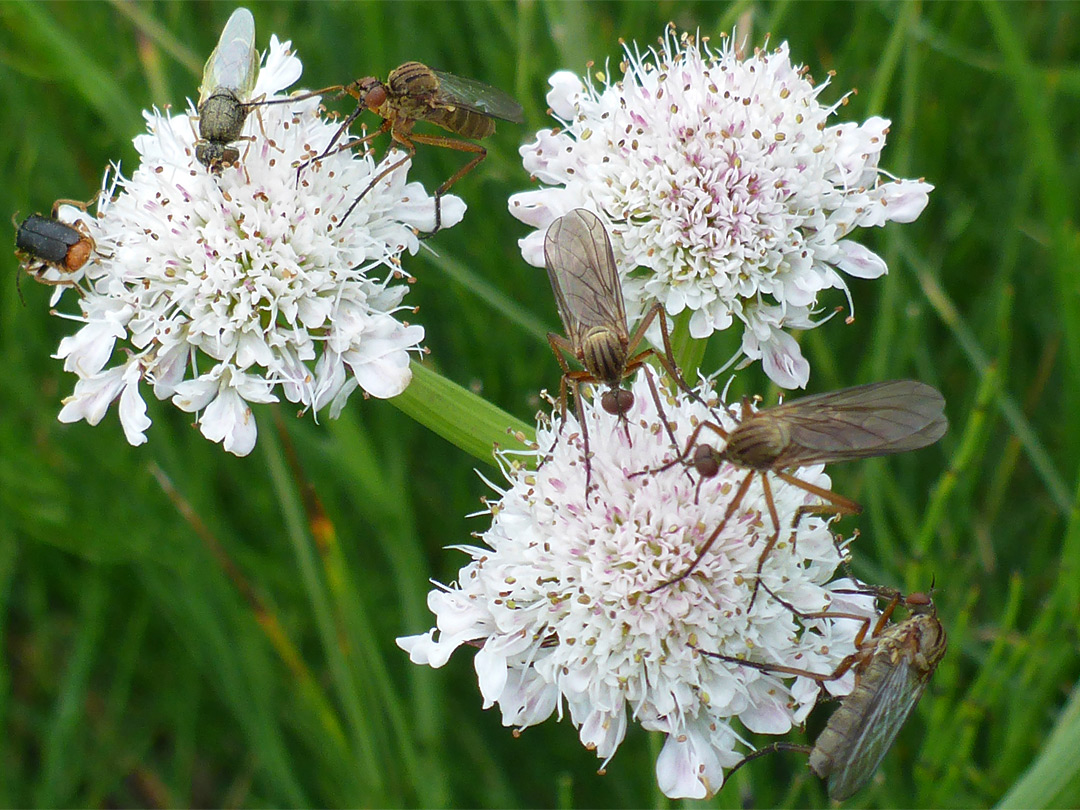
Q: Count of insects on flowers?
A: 6